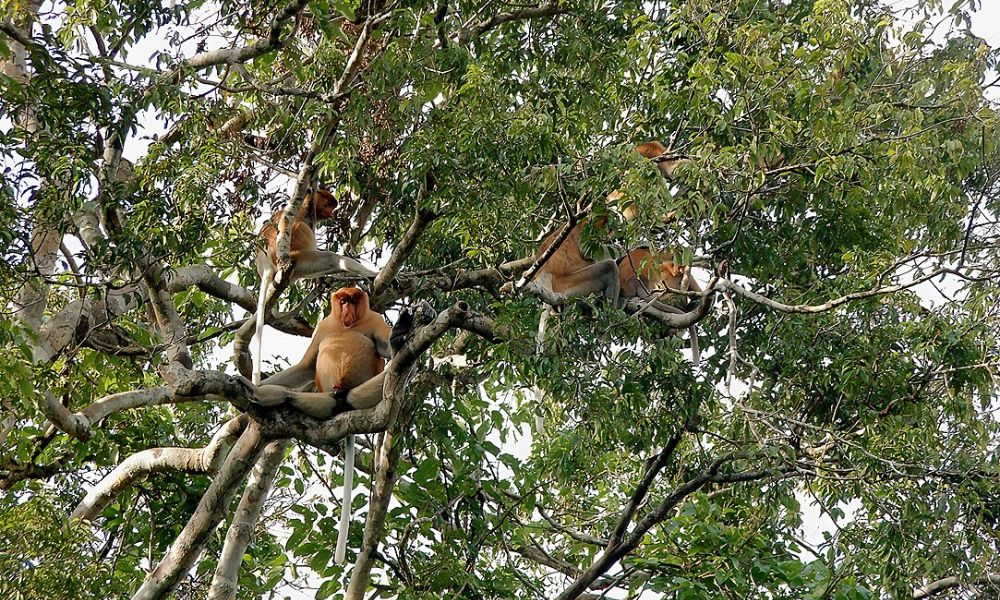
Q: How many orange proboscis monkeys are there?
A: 5